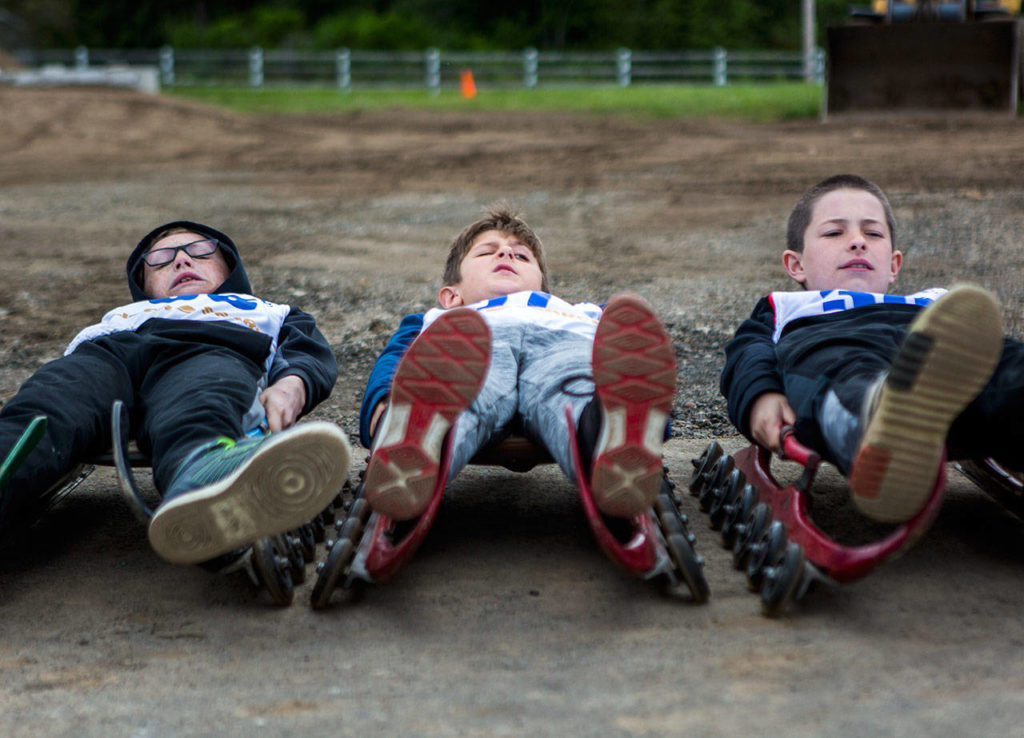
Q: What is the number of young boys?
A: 3